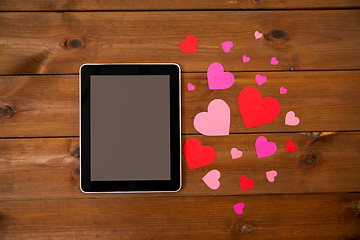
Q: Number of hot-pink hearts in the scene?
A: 9